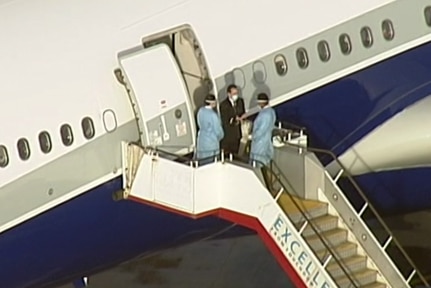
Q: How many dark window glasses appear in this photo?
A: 12